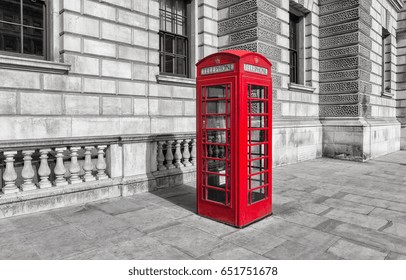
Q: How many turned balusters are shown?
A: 12